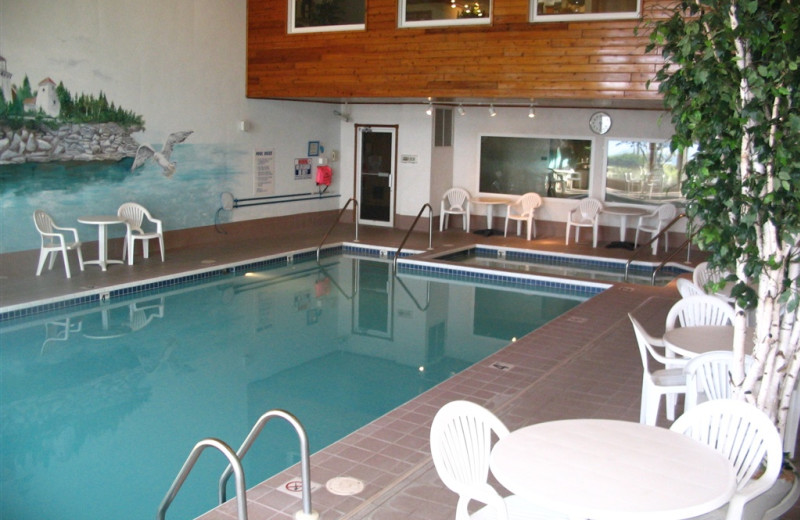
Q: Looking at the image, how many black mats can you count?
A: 2